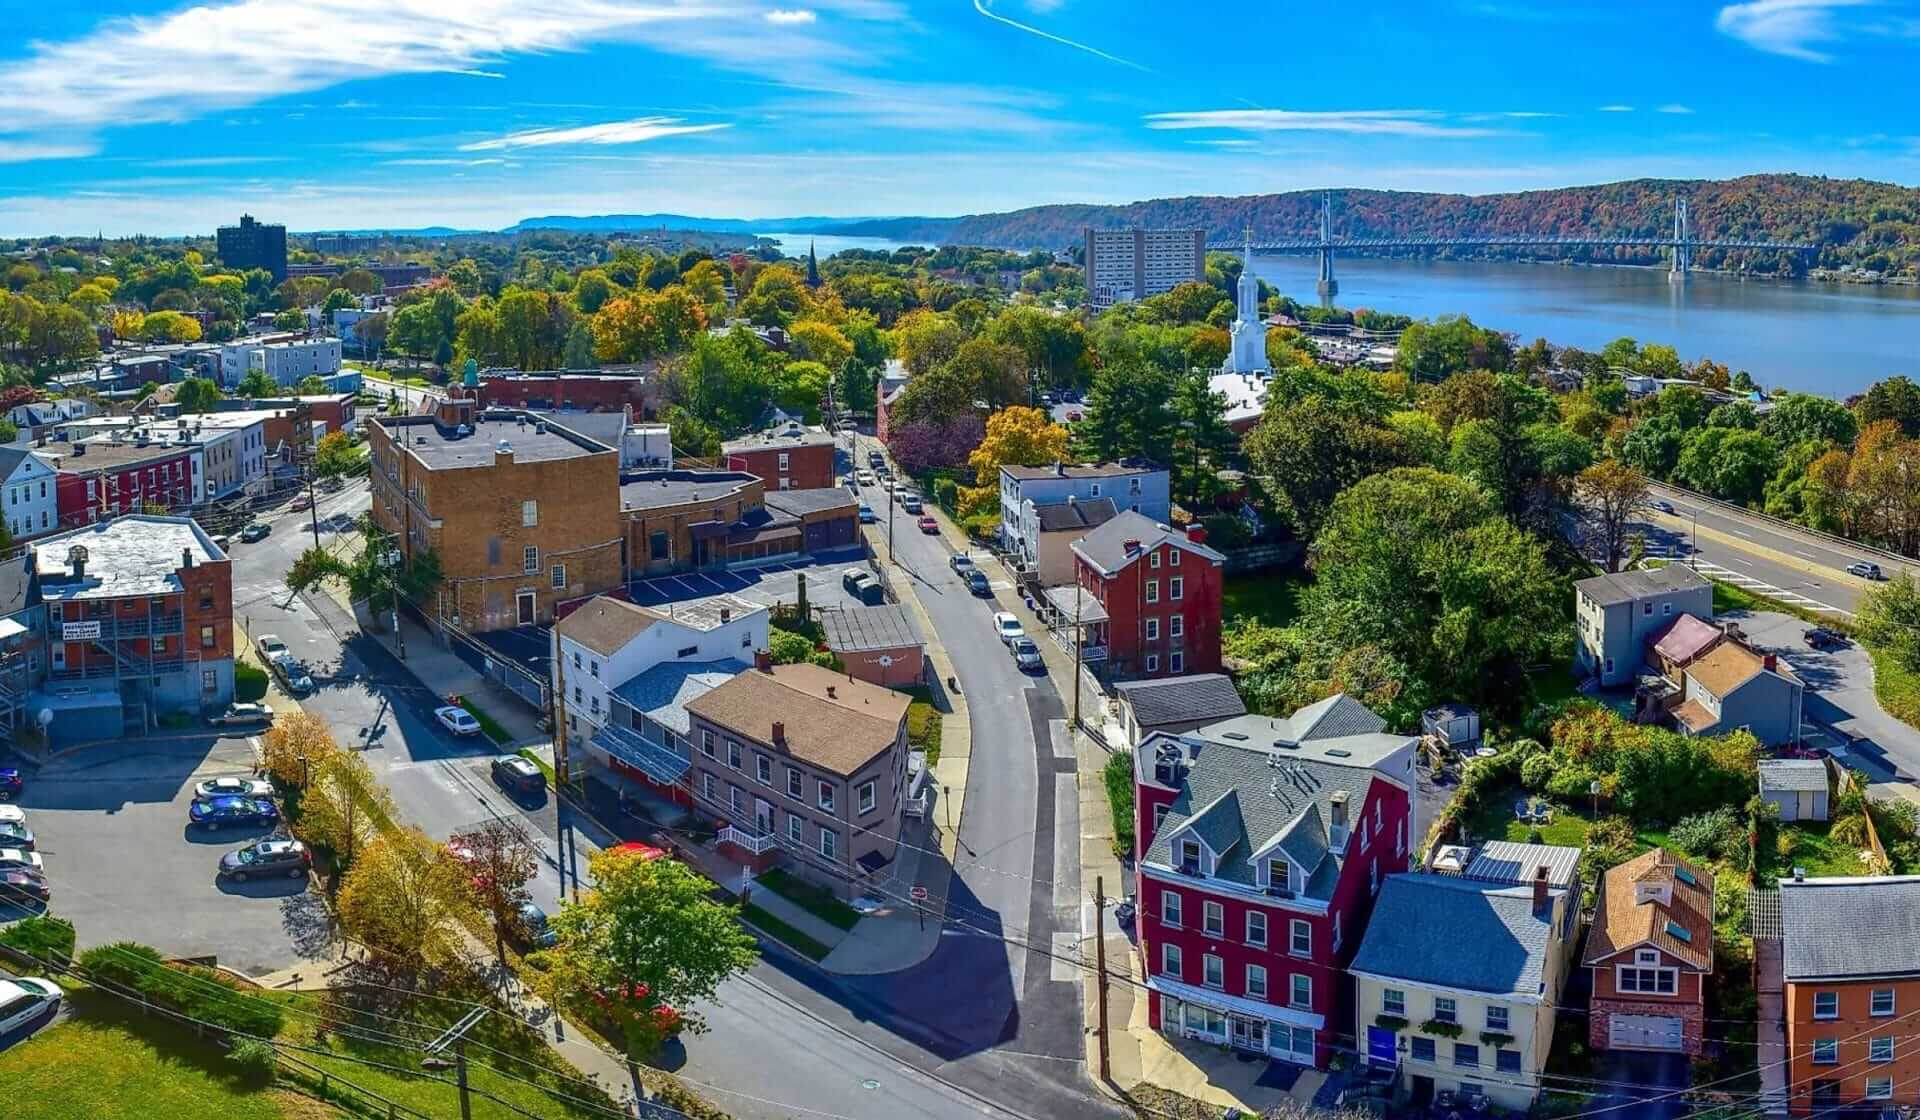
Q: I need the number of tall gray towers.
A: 2